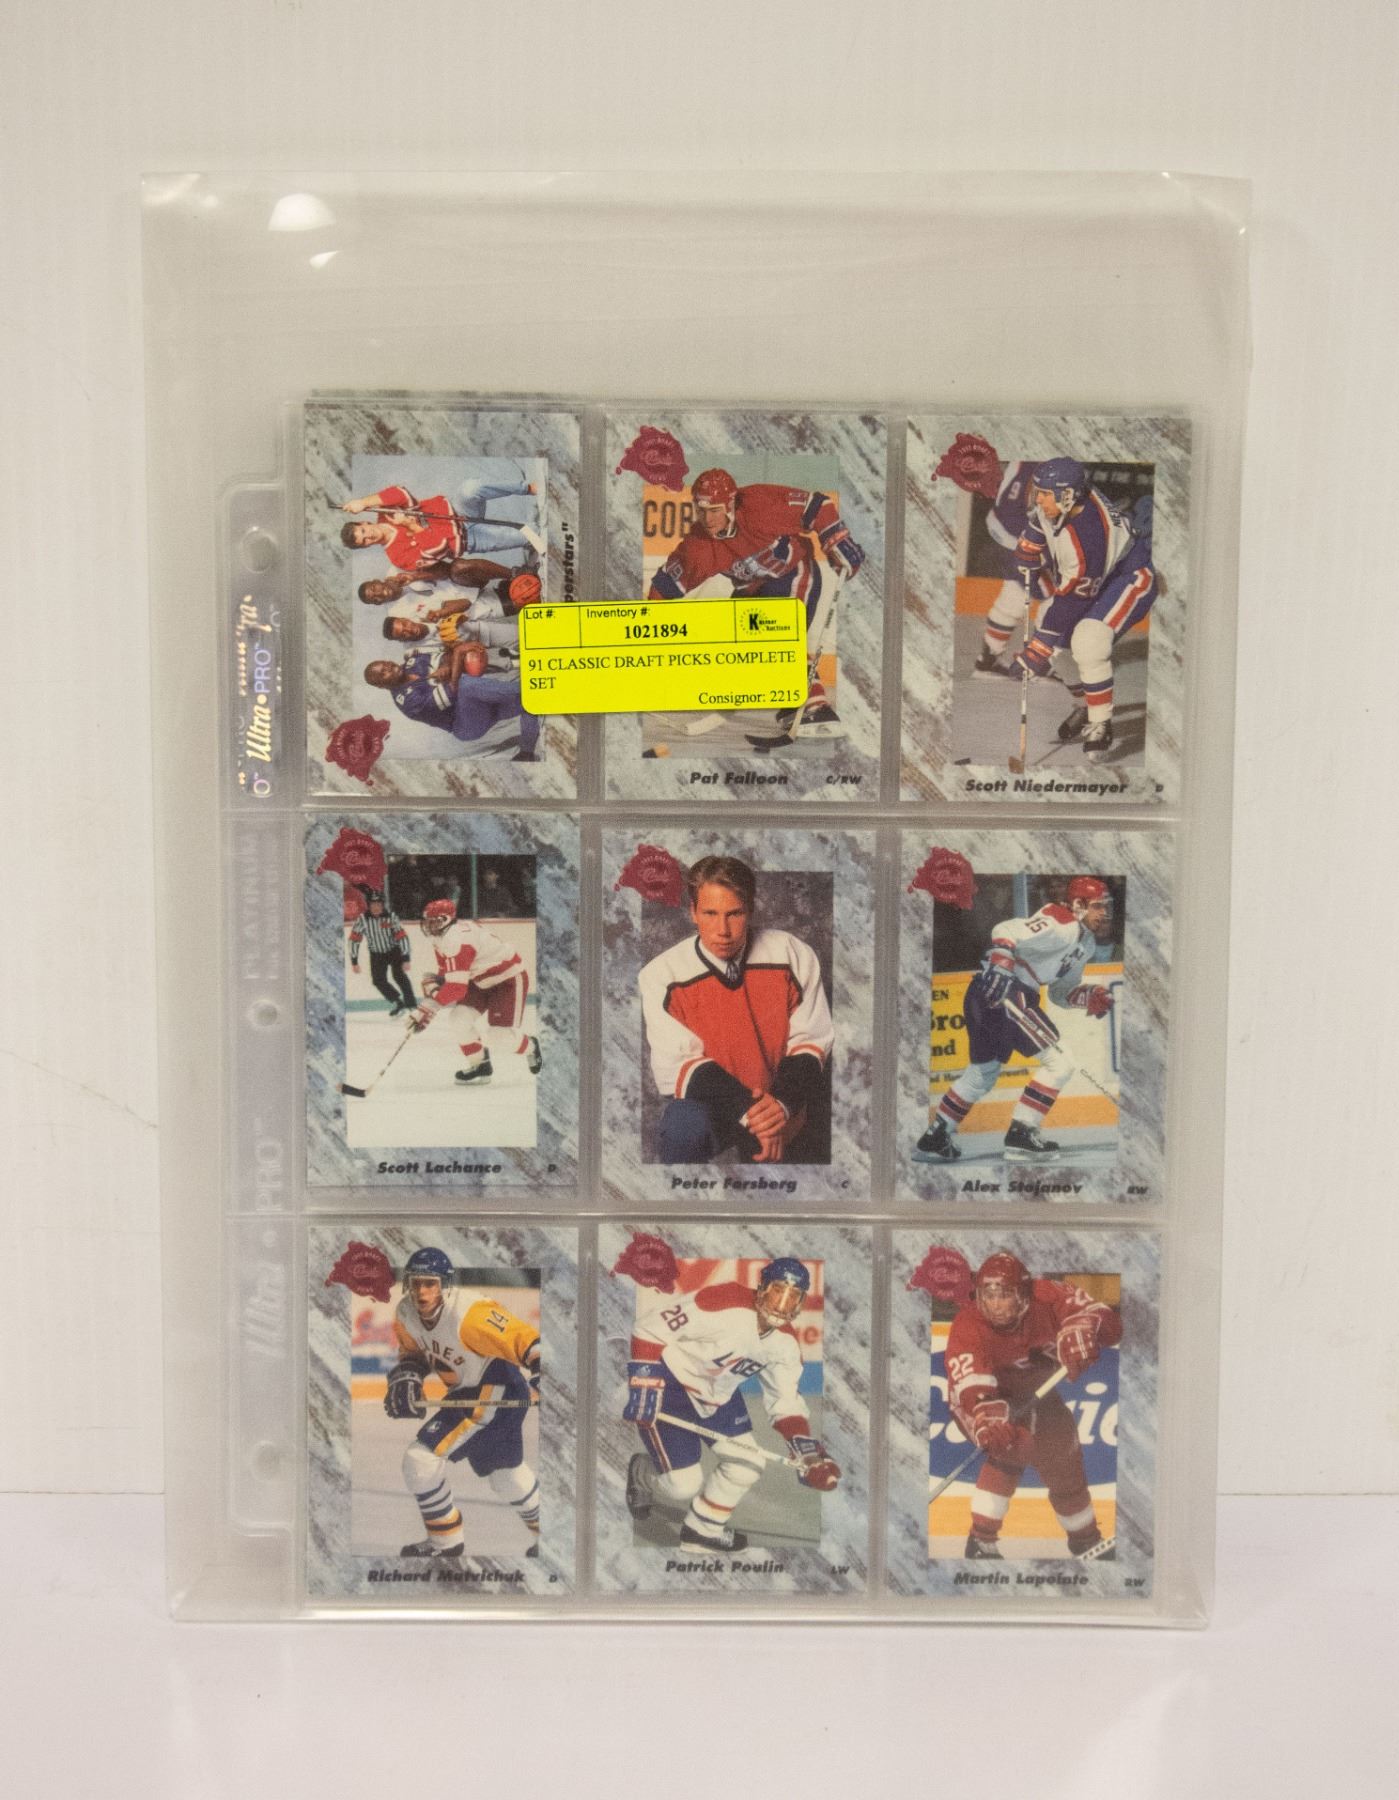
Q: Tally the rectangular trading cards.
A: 9